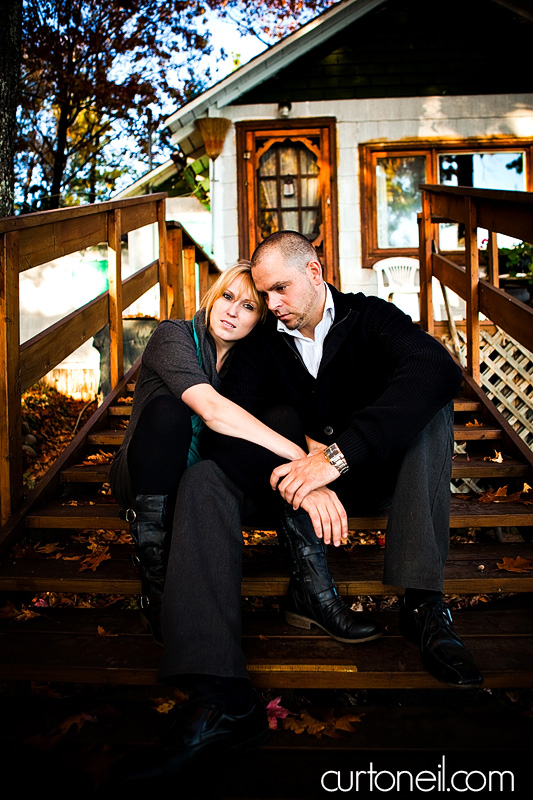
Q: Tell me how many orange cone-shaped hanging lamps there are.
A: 0